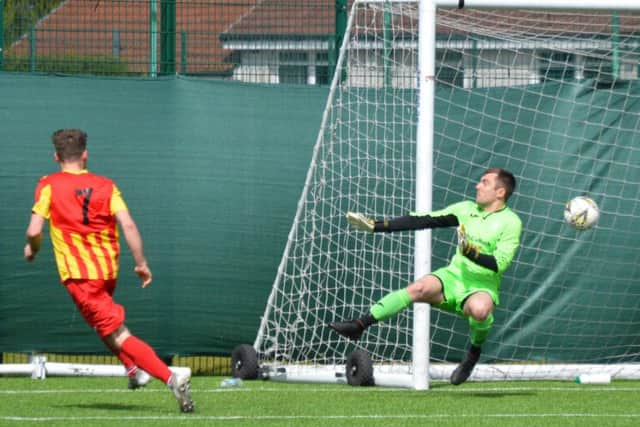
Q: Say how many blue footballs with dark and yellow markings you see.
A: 0